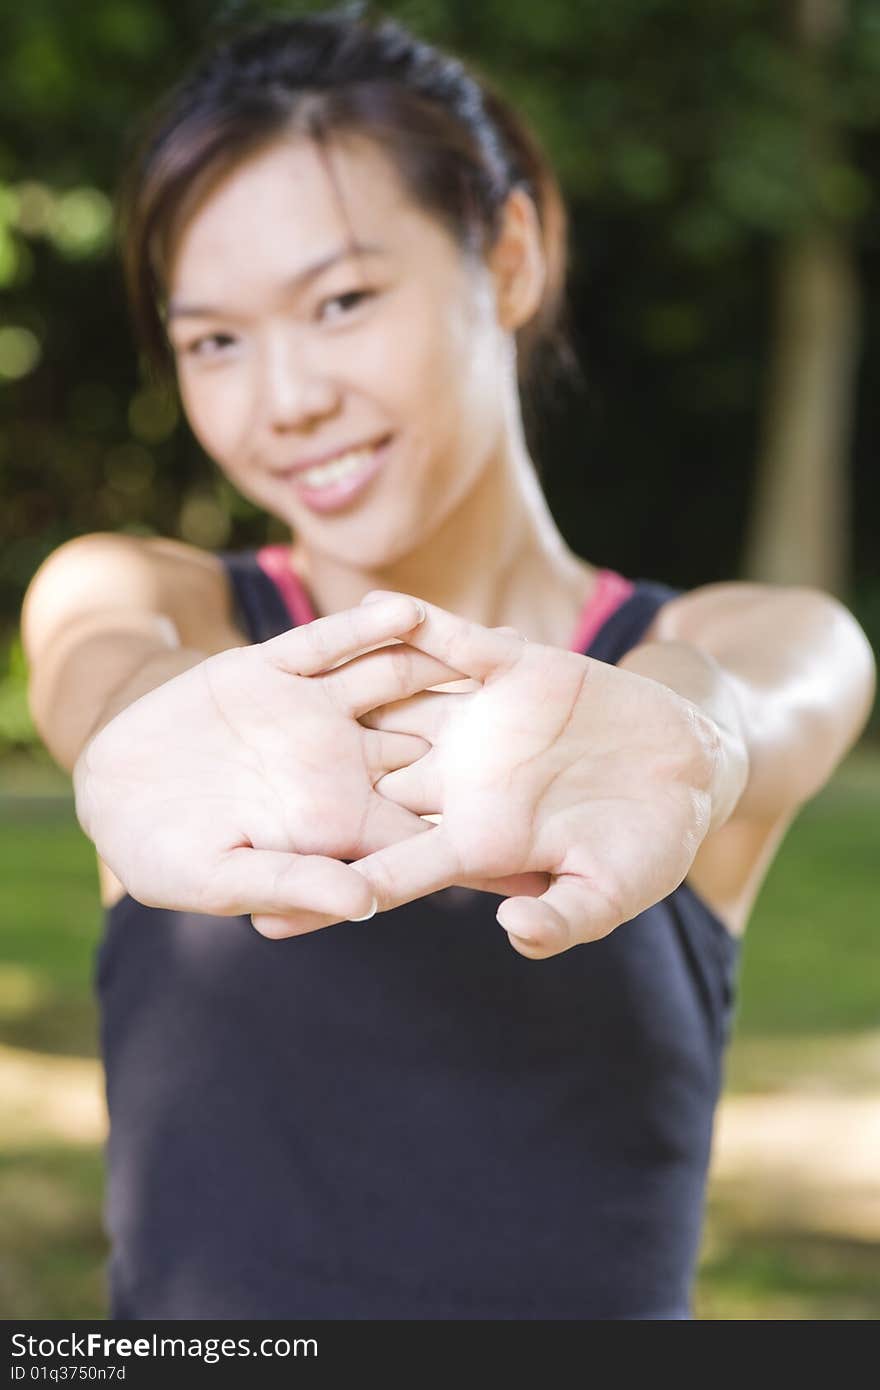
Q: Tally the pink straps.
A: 2